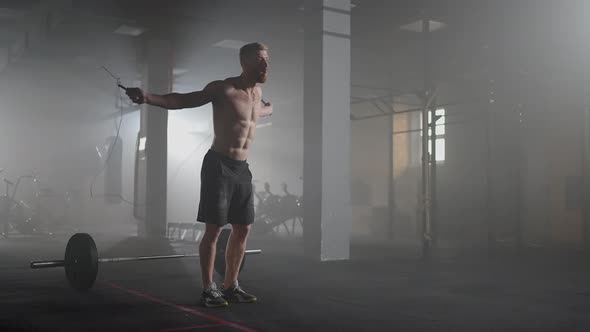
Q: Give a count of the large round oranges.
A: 0